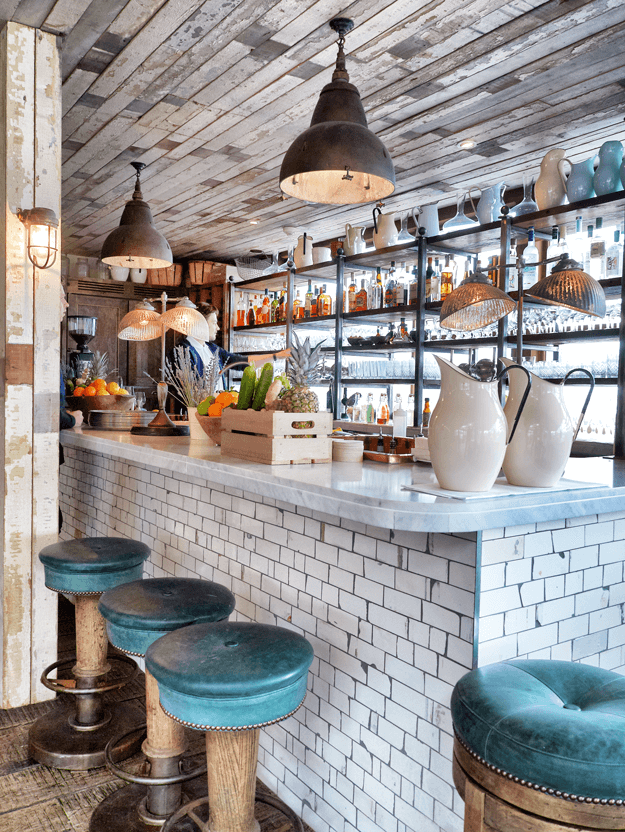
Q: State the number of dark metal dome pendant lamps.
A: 2